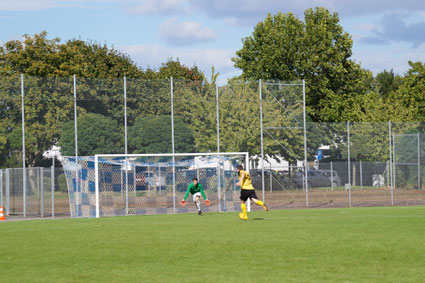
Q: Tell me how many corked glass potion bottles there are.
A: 0